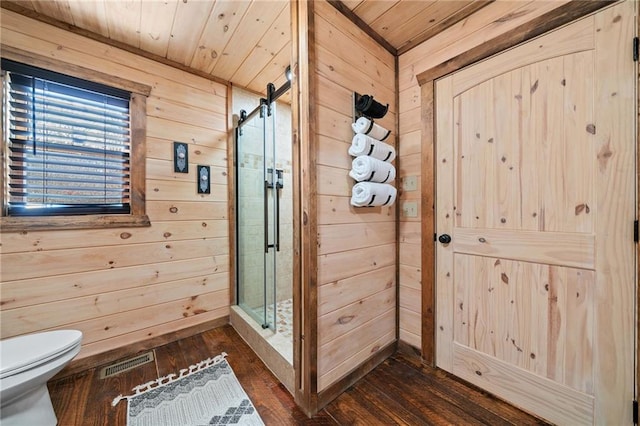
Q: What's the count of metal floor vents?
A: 1